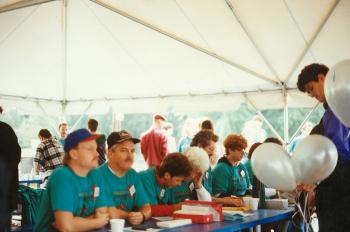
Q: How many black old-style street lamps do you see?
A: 0